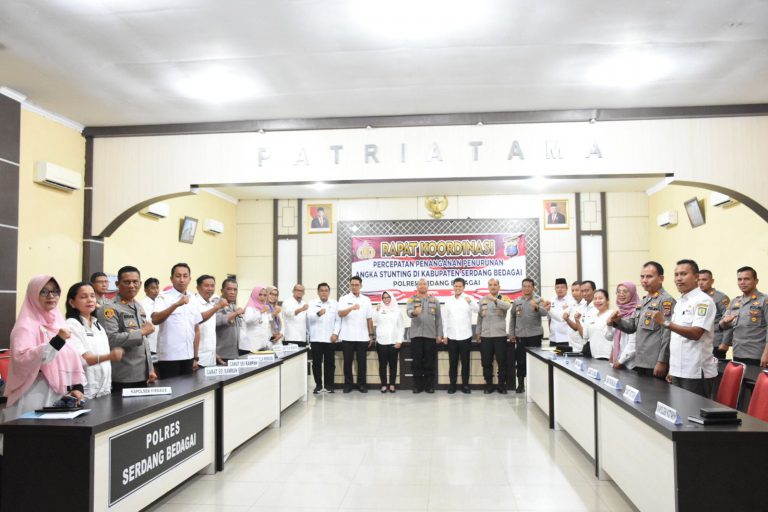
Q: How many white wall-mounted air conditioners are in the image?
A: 5